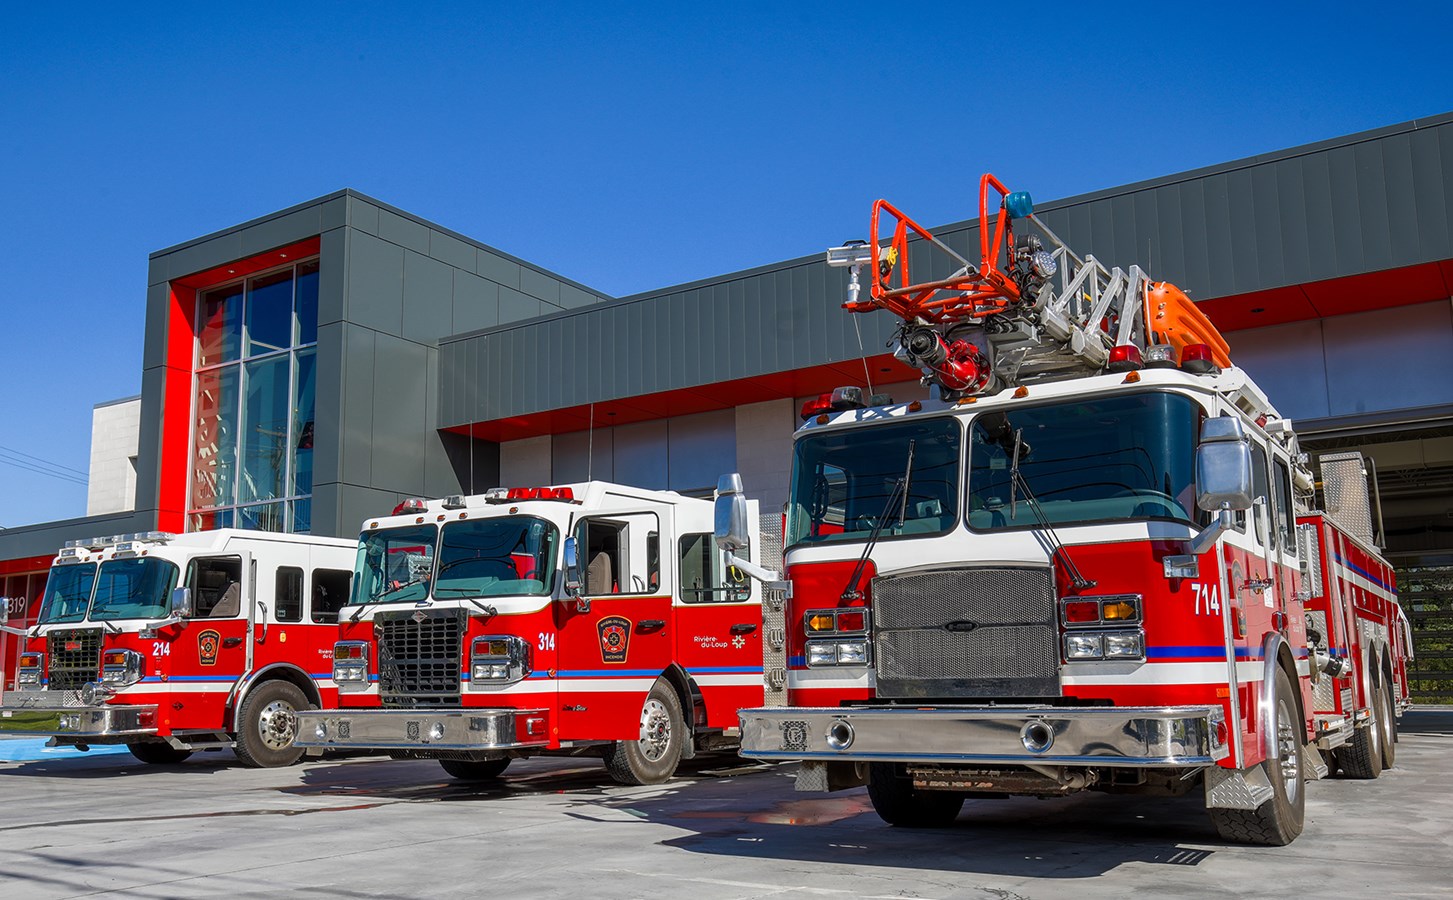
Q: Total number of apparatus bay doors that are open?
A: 1